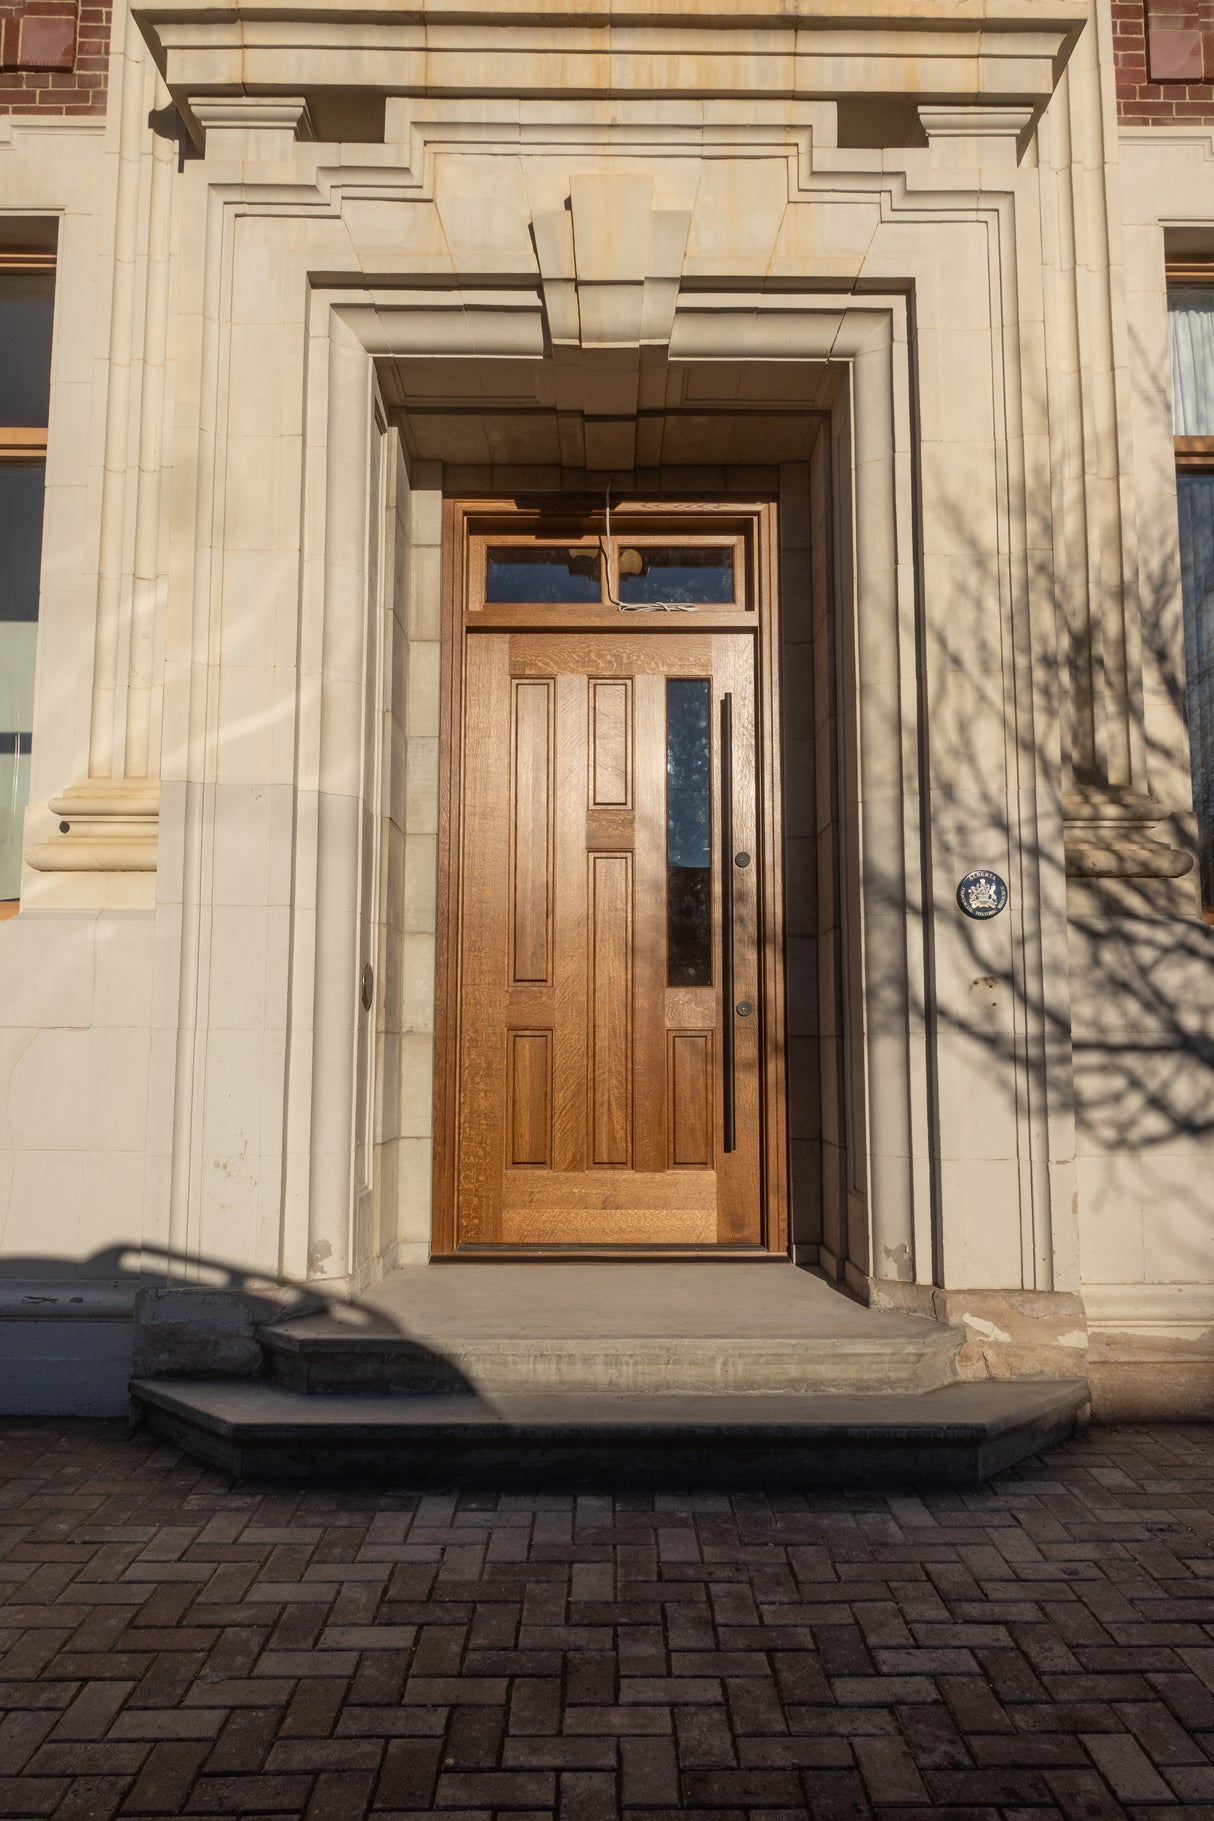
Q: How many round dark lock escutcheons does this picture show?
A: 2